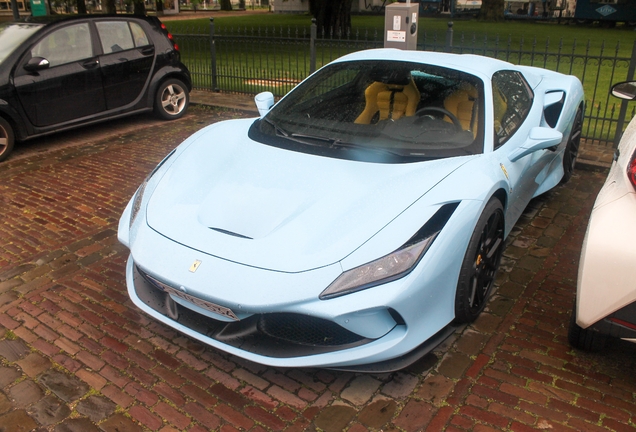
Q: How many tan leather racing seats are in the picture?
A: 2